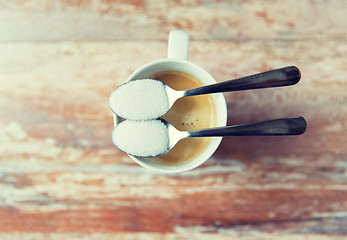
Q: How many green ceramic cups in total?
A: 0